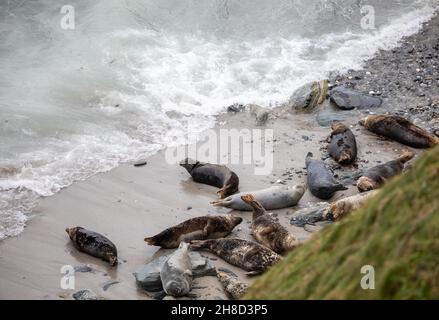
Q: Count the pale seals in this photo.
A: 2